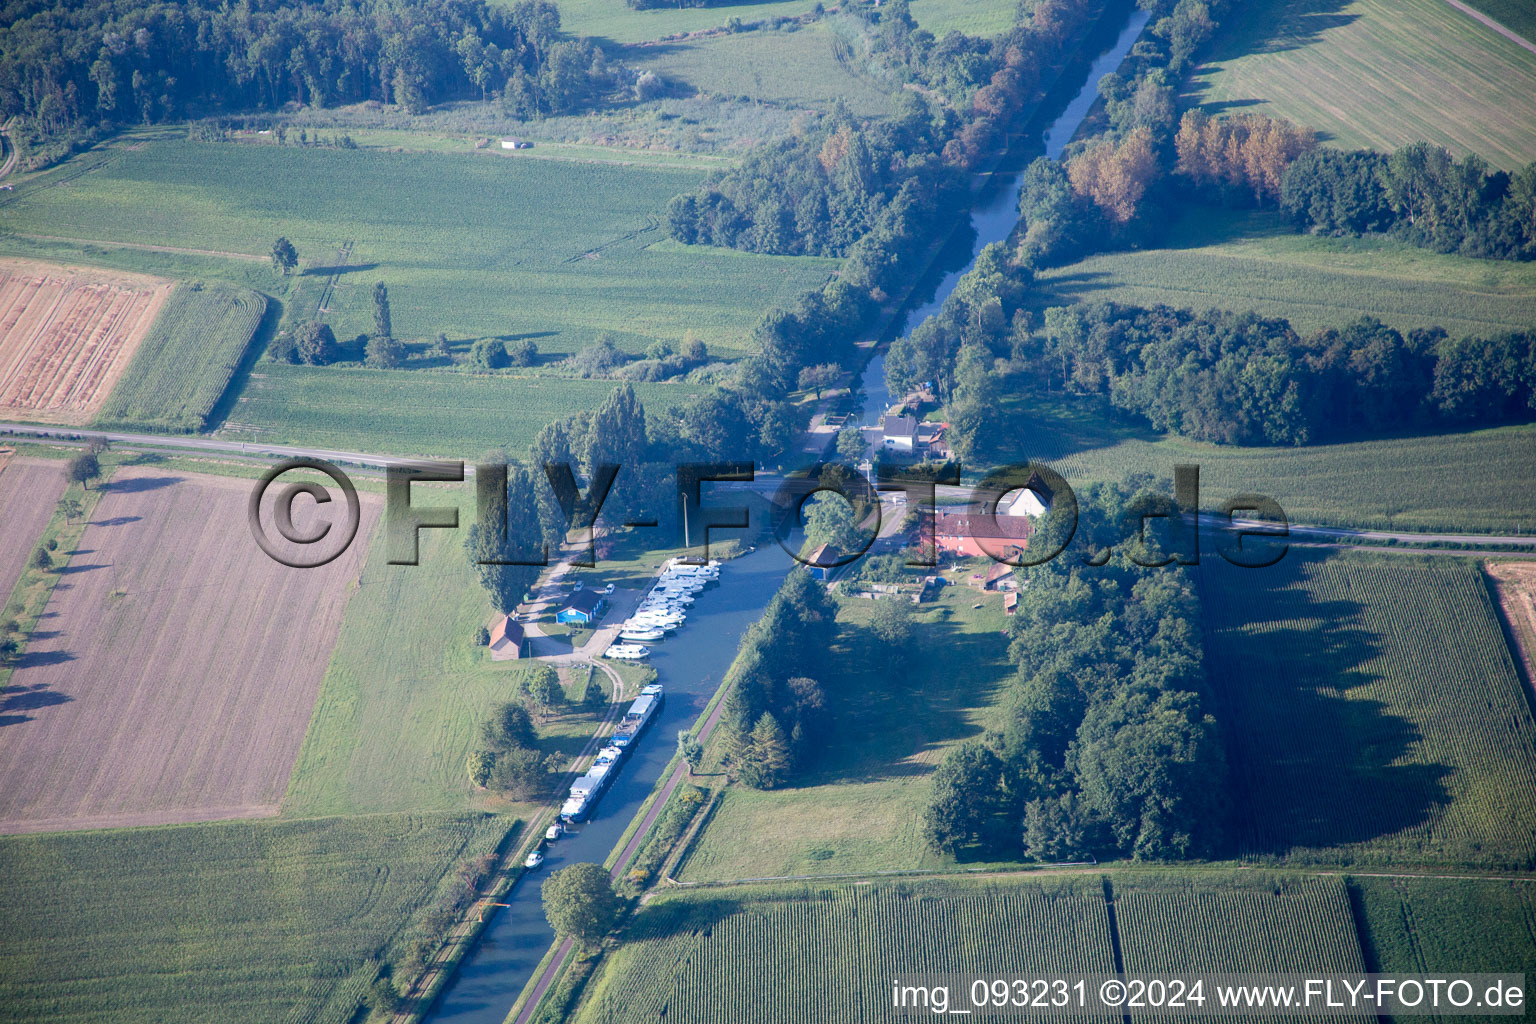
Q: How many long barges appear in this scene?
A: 2